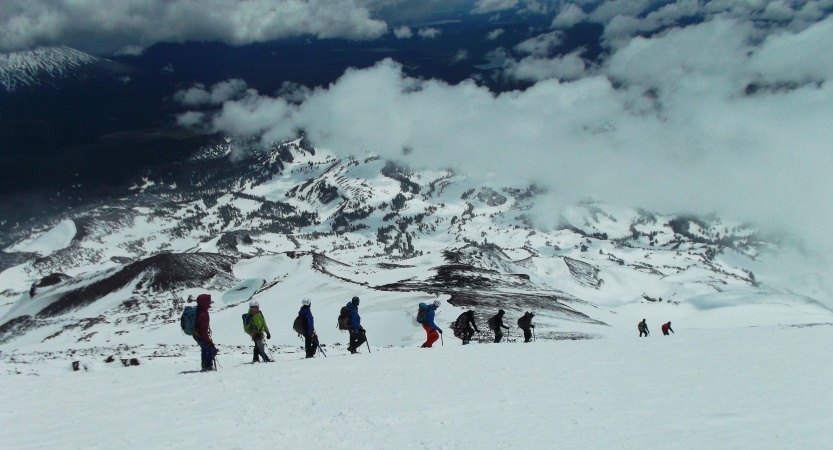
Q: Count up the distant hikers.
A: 2